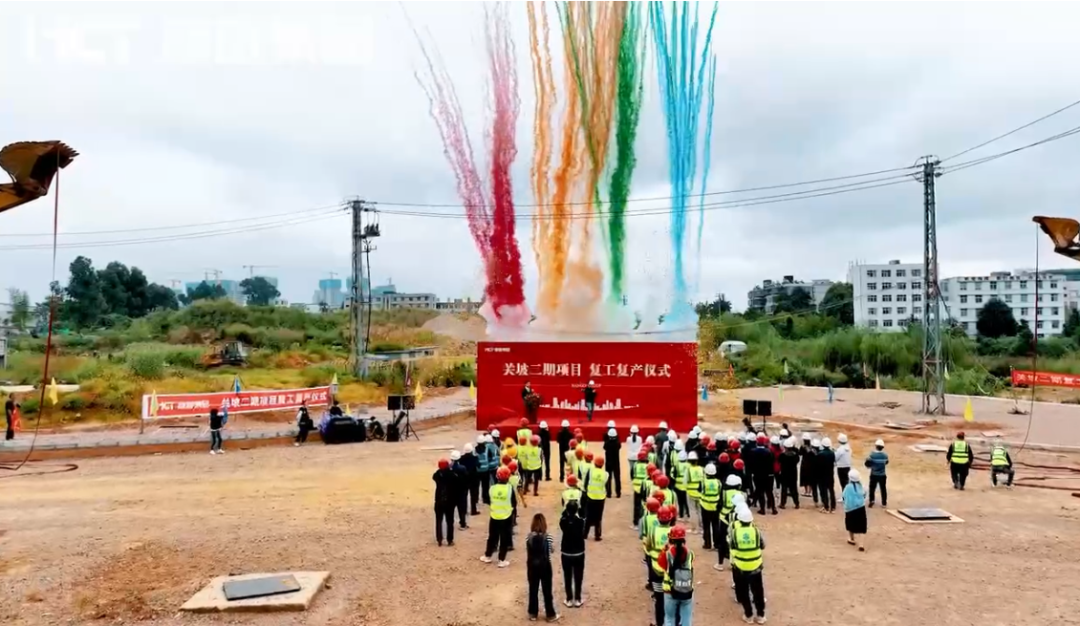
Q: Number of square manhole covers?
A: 2